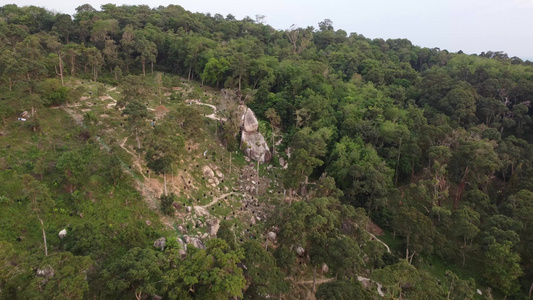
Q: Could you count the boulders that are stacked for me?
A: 2